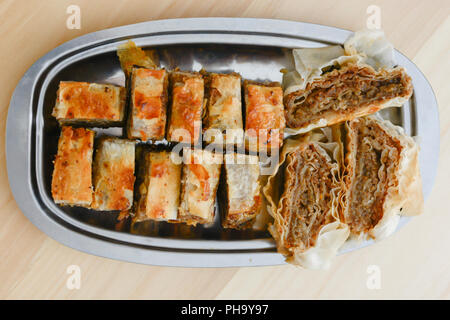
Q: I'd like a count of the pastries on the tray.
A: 13